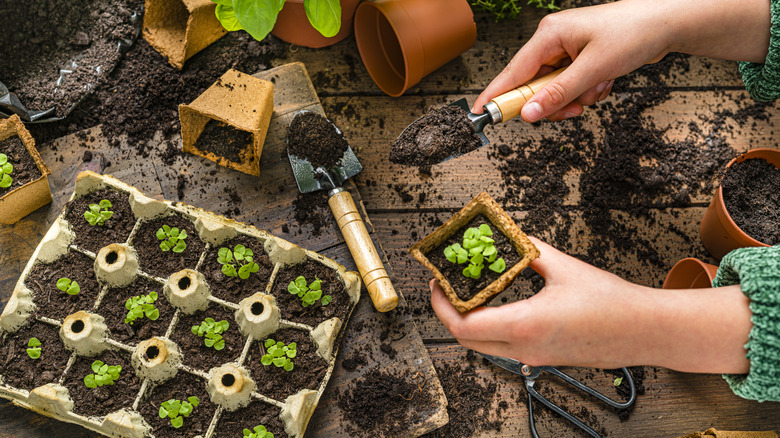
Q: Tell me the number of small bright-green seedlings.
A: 14